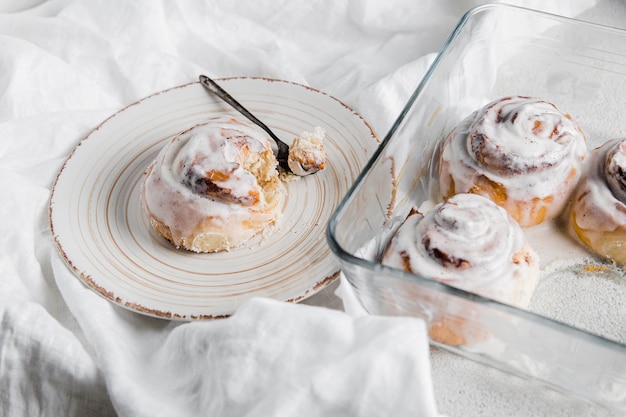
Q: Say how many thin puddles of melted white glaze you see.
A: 1